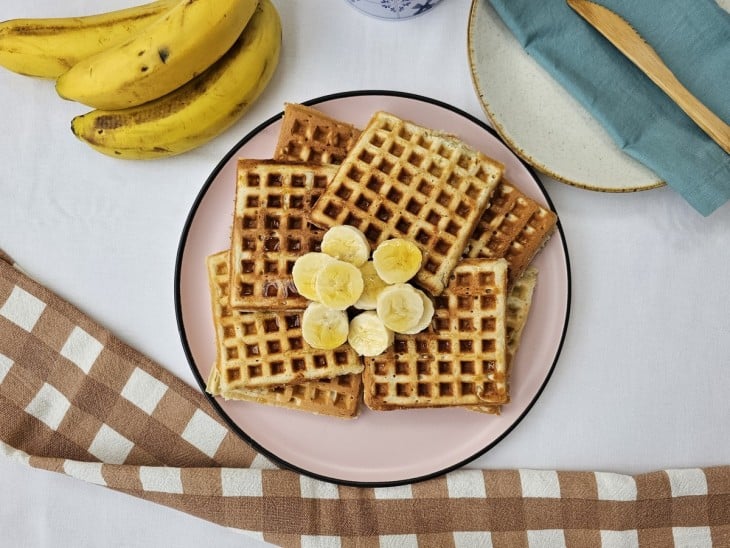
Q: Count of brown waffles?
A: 8